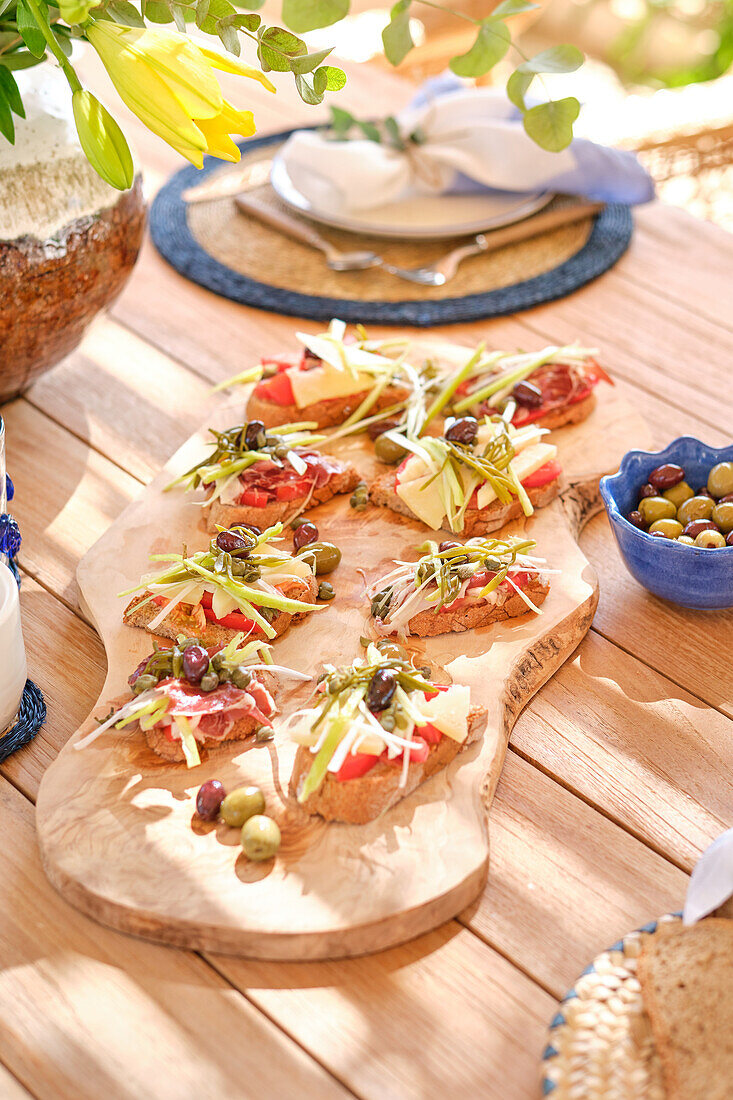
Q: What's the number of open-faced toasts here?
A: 8